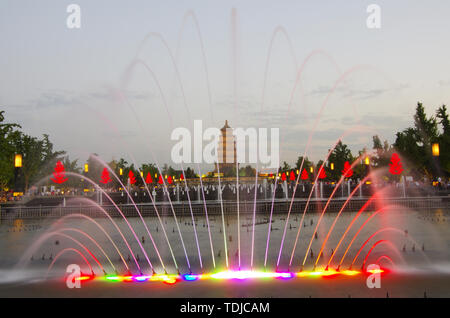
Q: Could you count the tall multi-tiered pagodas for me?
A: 1